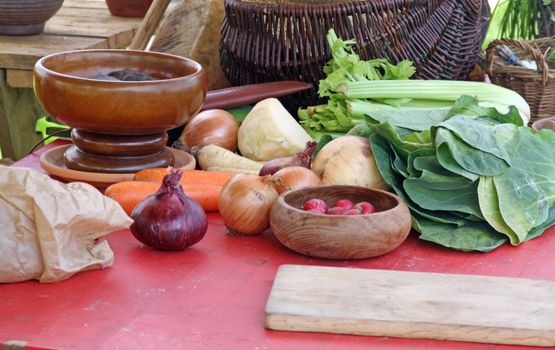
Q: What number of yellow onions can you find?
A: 3